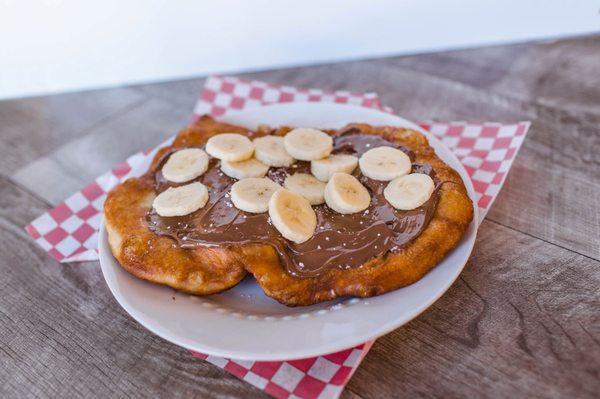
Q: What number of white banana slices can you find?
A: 13